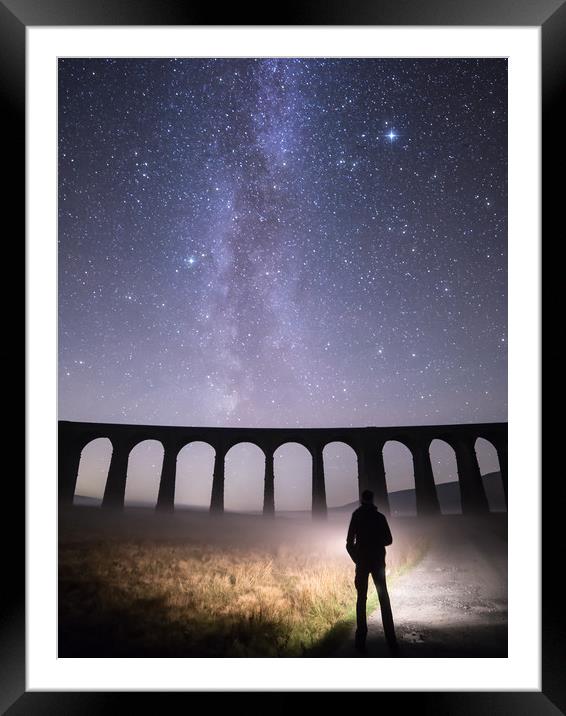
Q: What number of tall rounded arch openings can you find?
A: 9